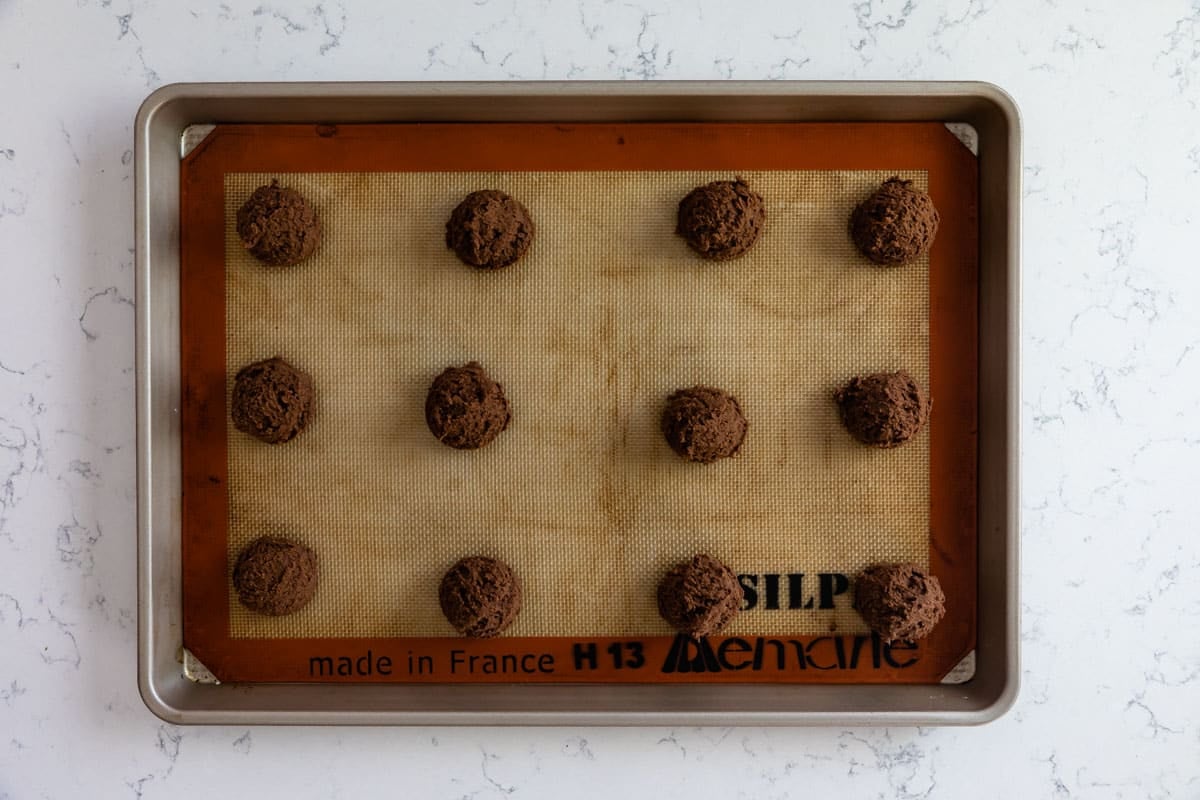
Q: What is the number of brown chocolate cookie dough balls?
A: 12